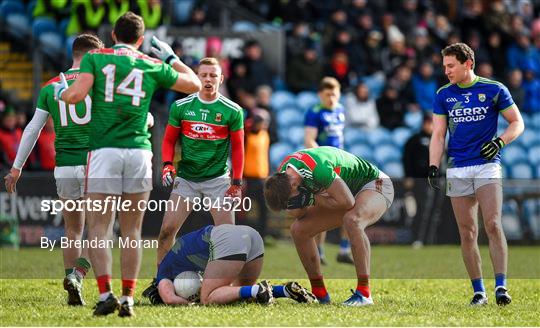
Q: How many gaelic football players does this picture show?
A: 7